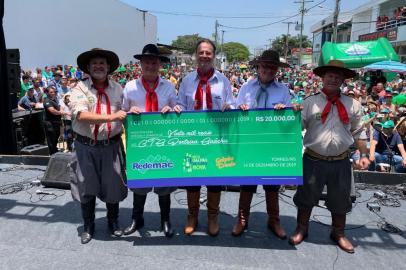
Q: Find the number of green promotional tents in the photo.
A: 1